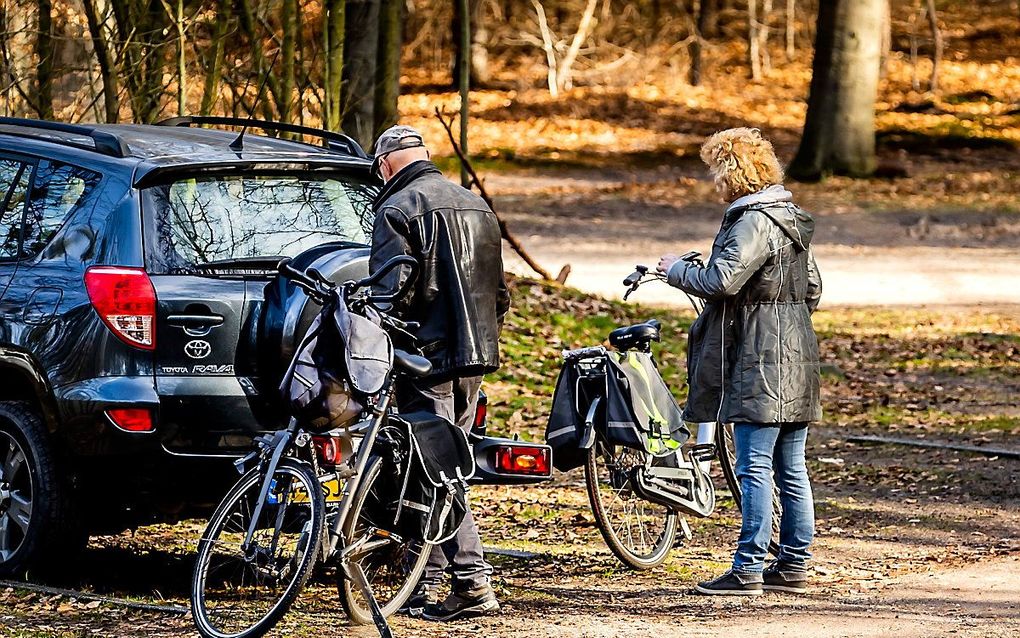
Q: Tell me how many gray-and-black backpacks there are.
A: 1